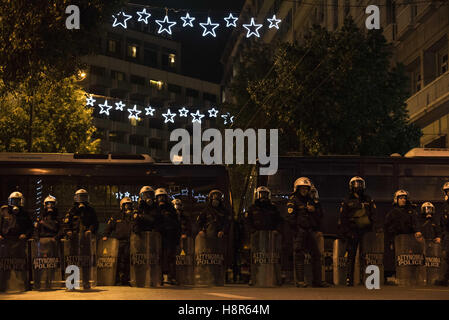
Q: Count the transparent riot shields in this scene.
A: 13